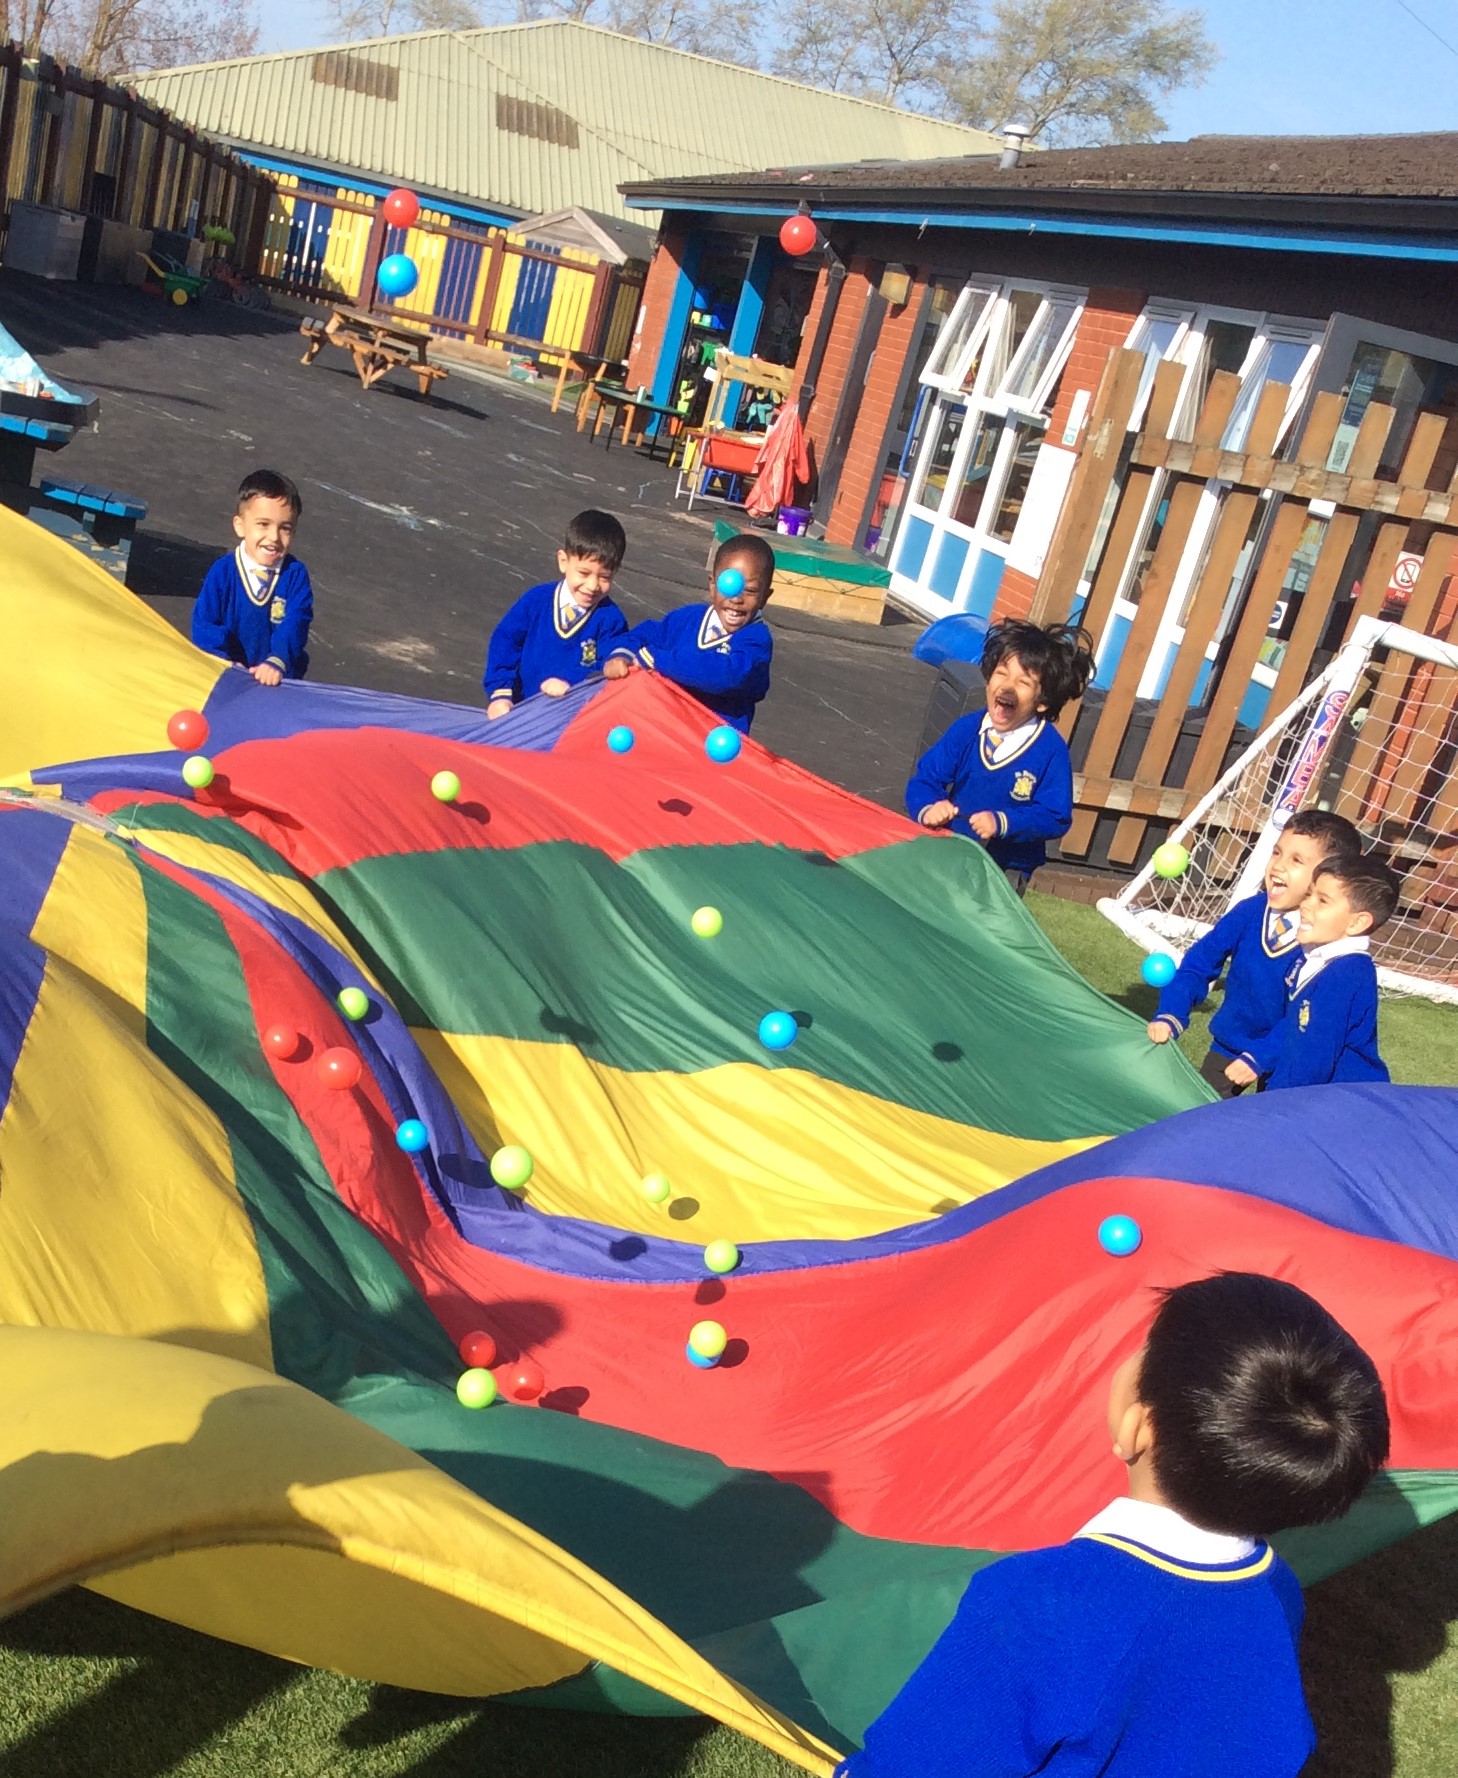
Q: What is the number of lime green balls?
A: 10